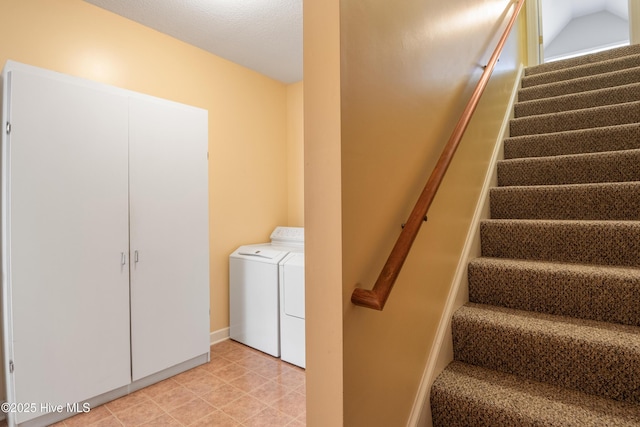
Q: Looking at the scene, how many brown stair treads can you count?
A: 12